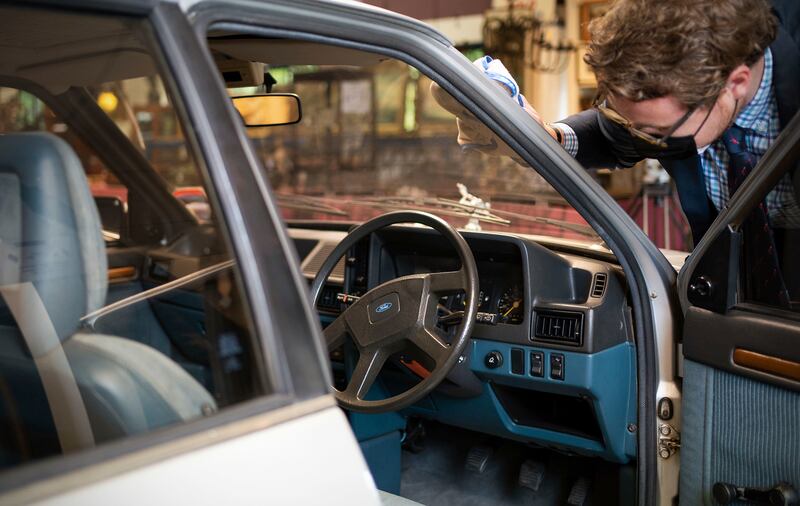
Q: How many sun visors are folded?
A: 2